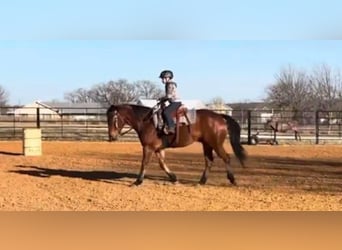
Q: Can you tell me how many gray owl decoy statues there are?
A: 0